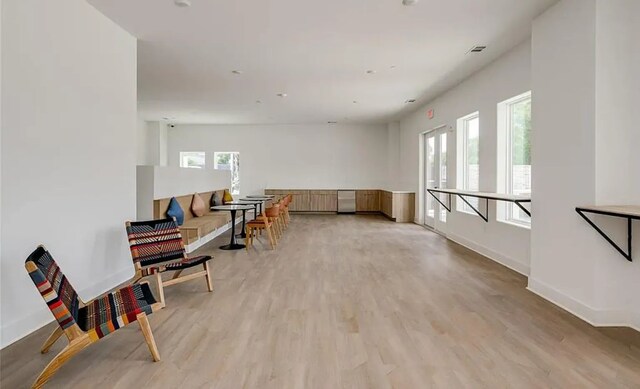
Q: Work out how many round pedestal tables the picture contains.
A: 4